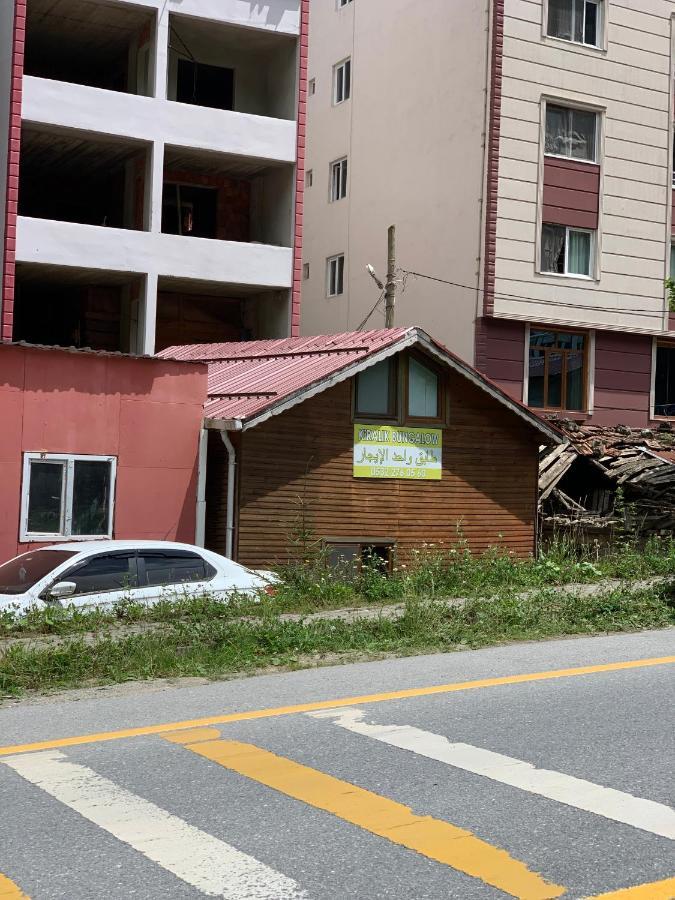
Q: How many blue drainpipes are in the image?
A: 0